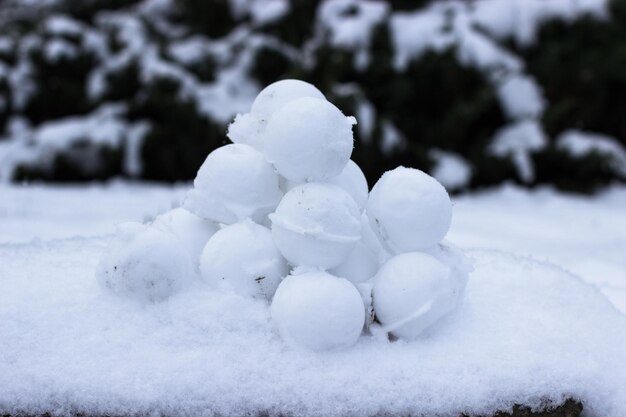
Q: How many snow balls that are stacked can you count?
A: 13